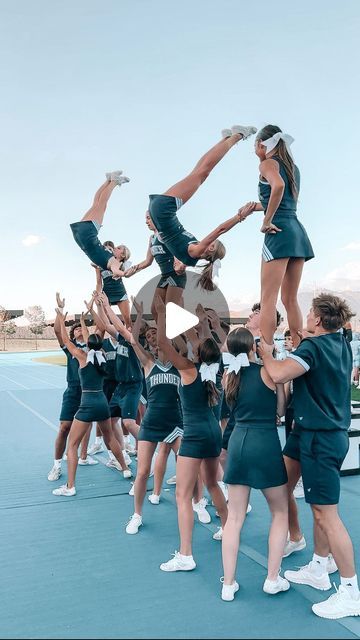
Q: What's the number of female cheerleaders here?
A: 9